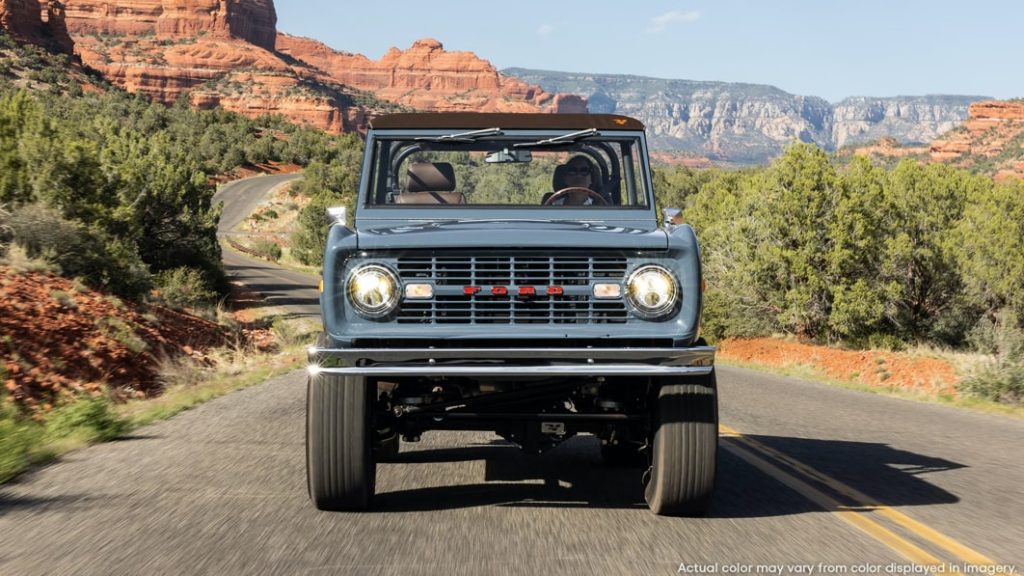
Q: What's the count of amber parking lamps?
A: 2